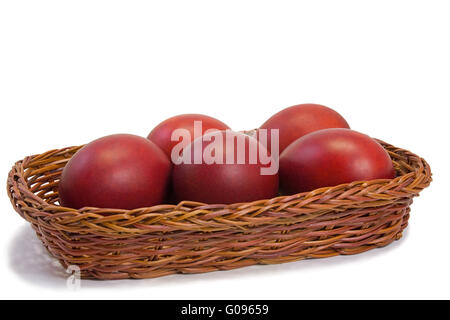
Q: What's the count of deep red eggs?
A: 5